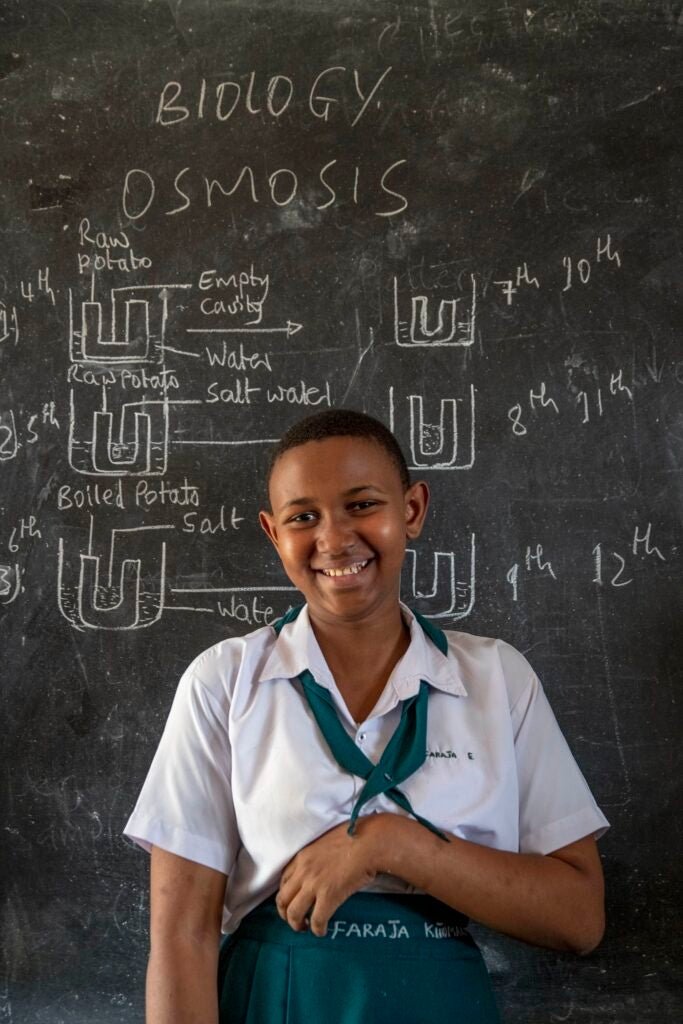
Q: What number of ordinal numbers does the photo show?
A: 9